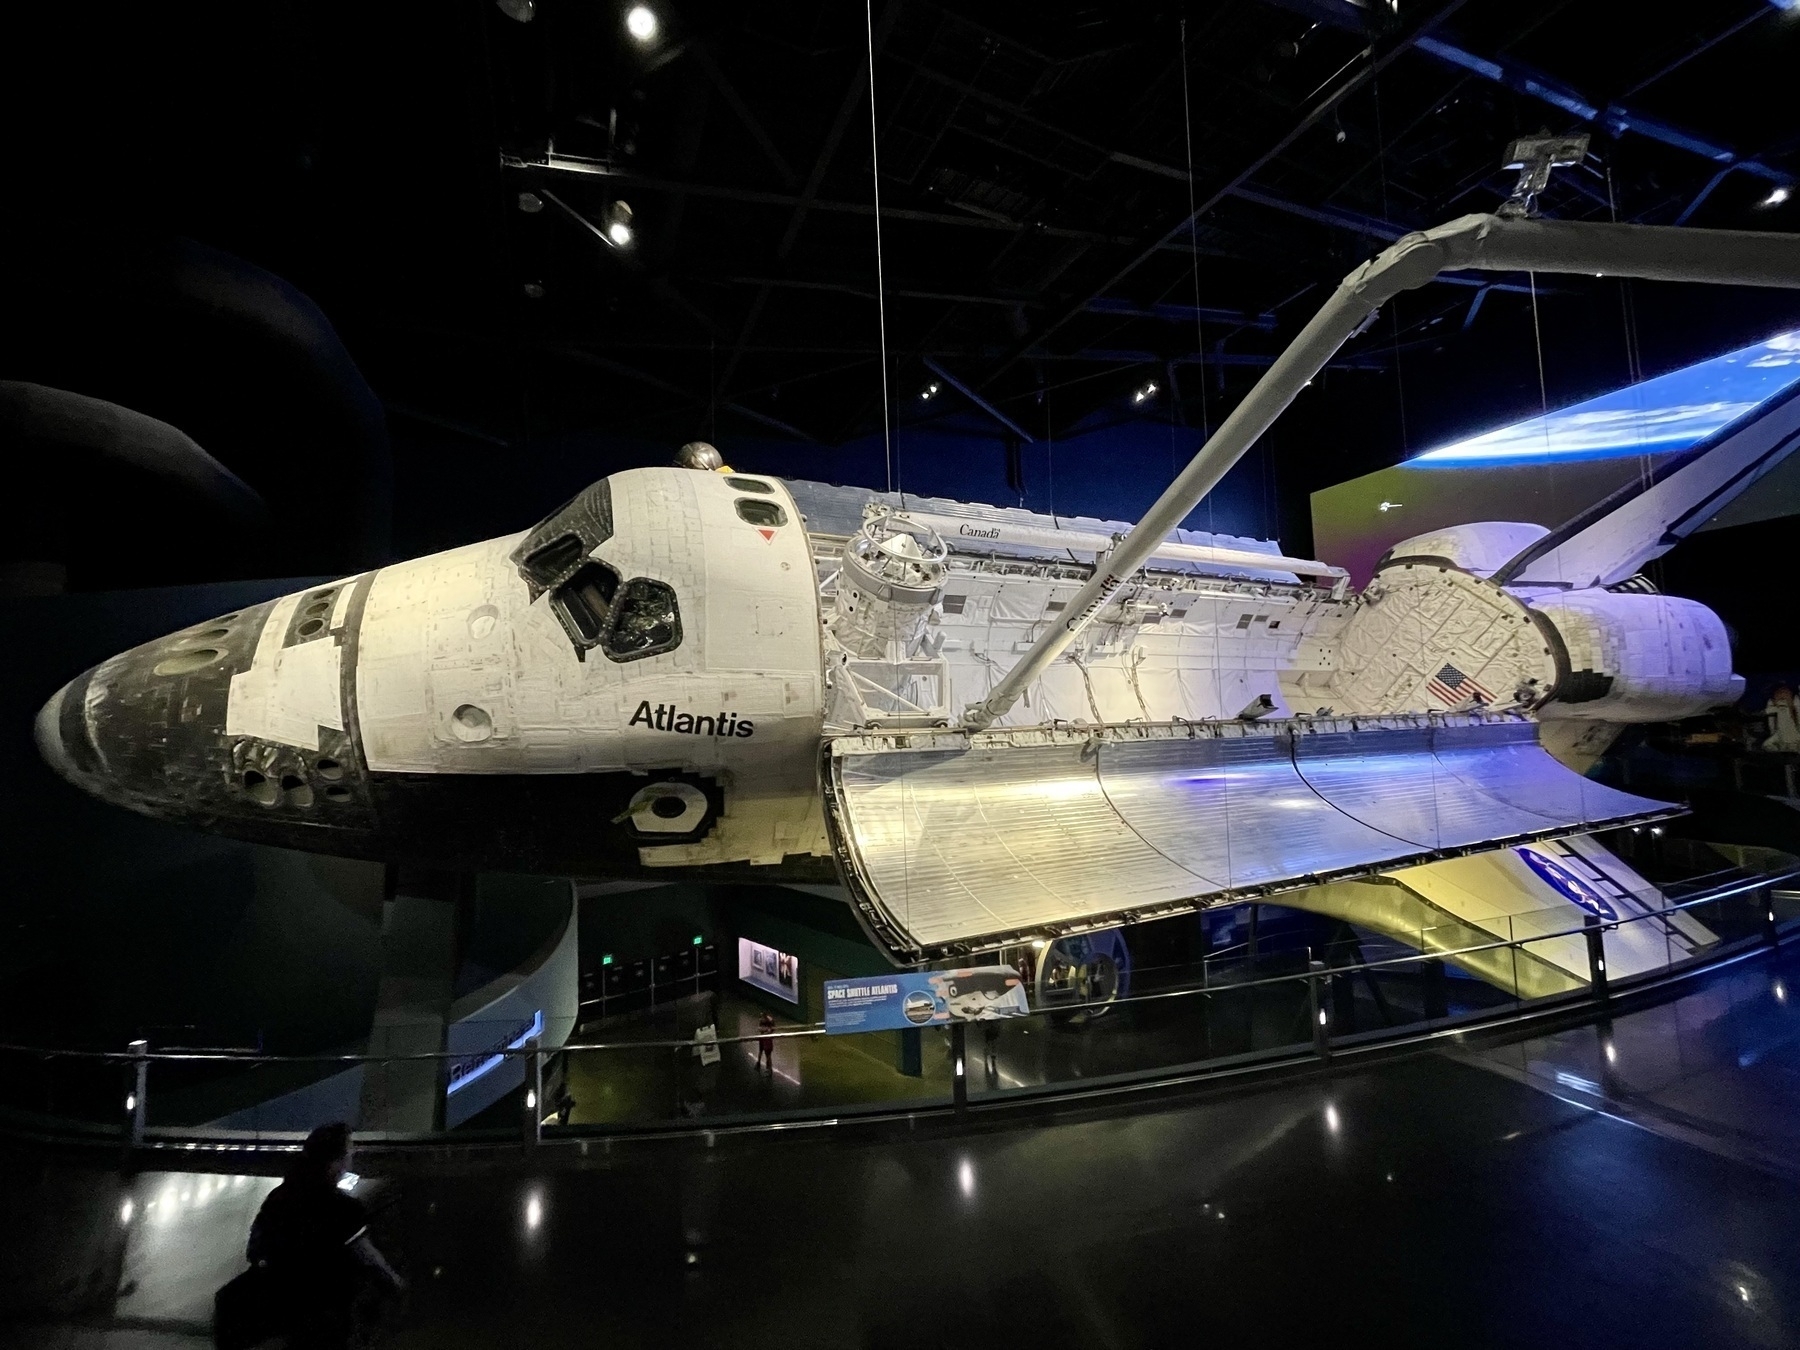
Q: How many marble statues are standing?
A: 0